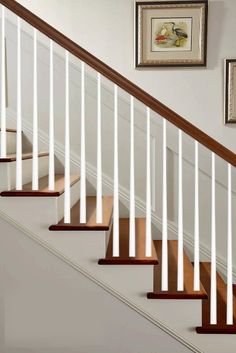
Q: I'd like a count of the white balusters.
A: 15